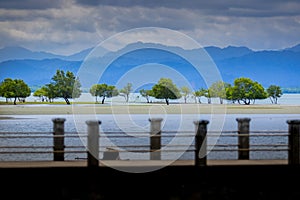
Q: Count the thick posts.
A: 6